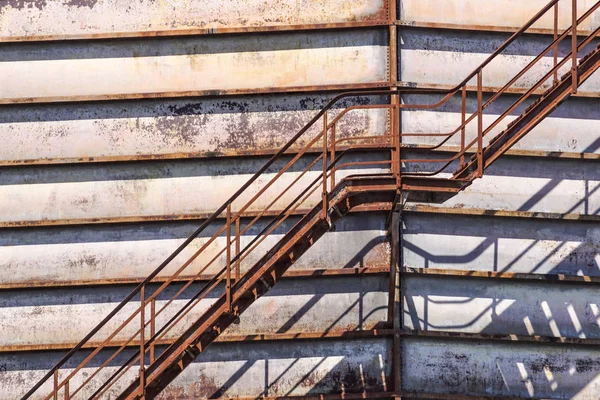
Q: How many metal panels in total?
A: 14